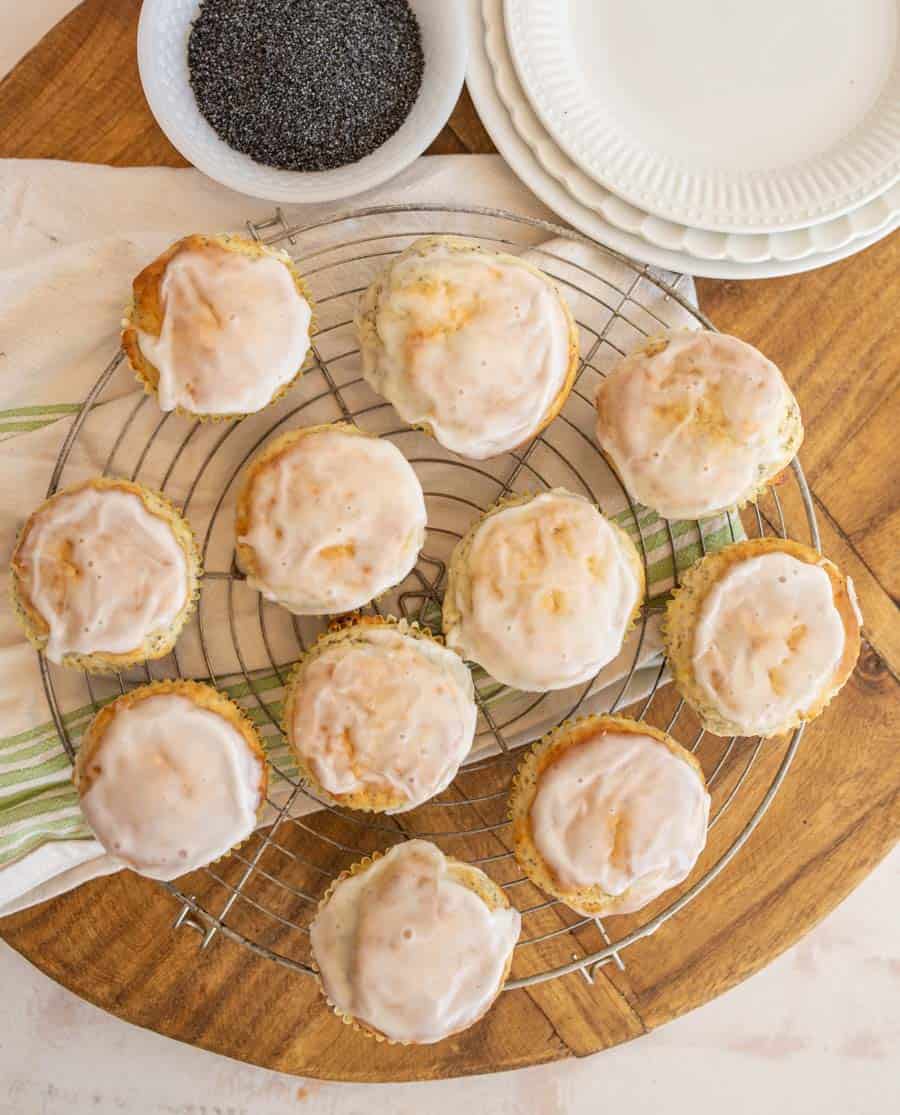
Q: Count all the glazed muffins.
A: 11